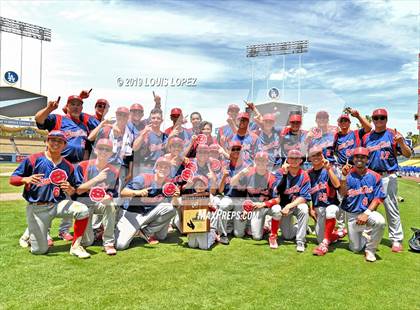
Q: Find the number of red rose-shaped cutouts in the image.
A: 9